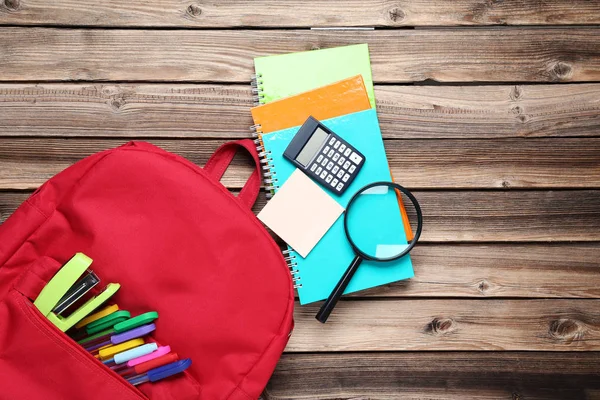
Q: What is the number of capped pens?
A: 9